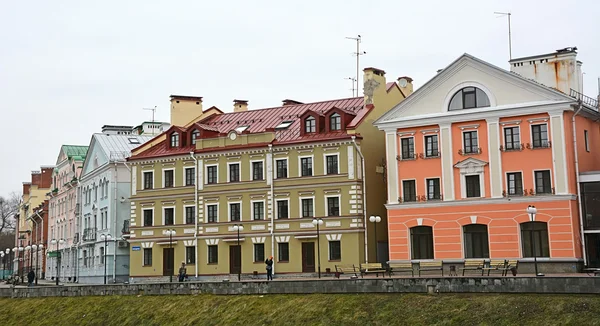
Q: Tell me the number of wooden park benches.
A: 7